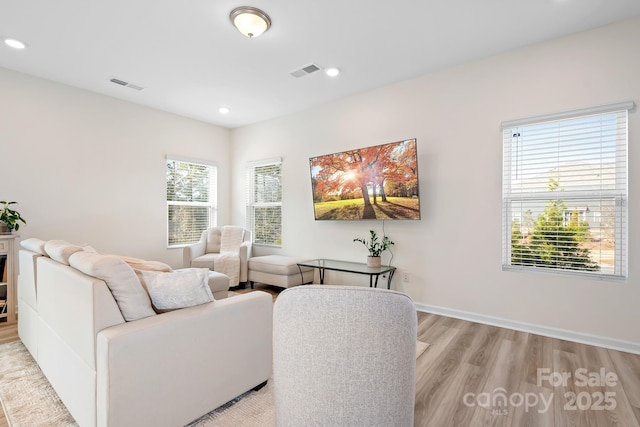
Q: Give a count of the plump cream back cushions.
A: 3